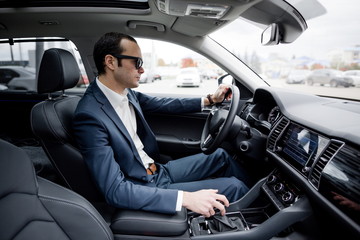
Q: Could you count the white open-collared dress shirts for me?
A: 1